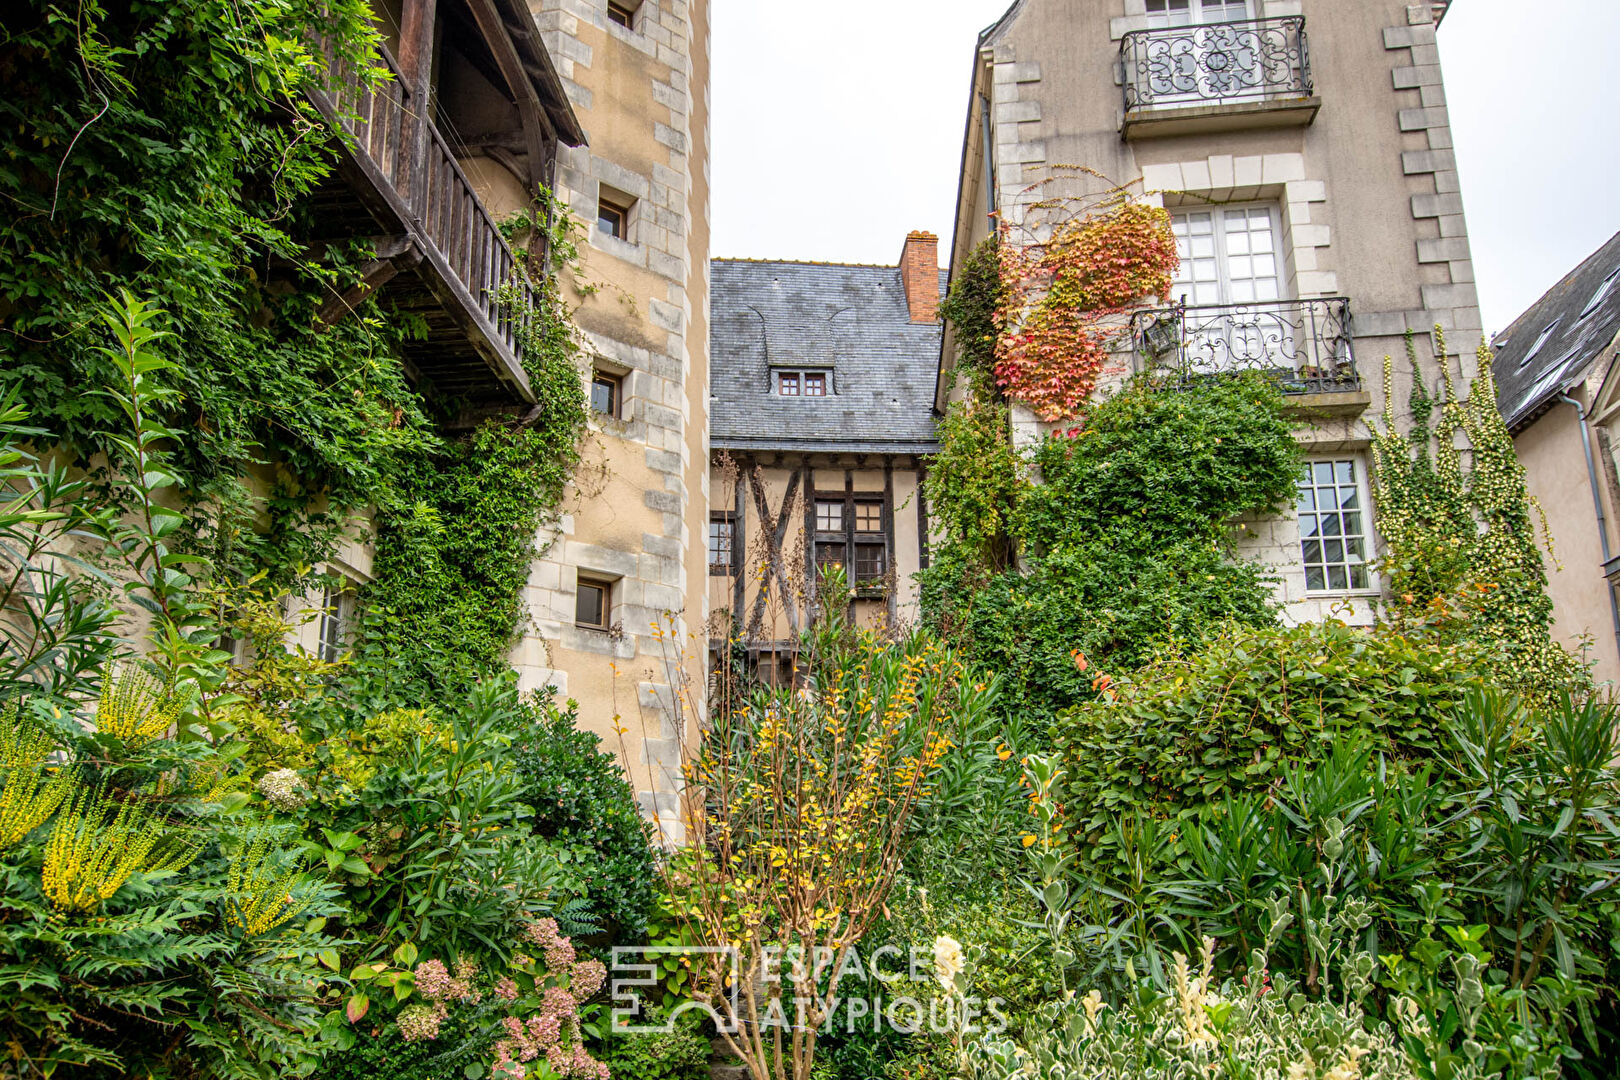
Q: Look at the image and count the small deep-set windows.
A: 4